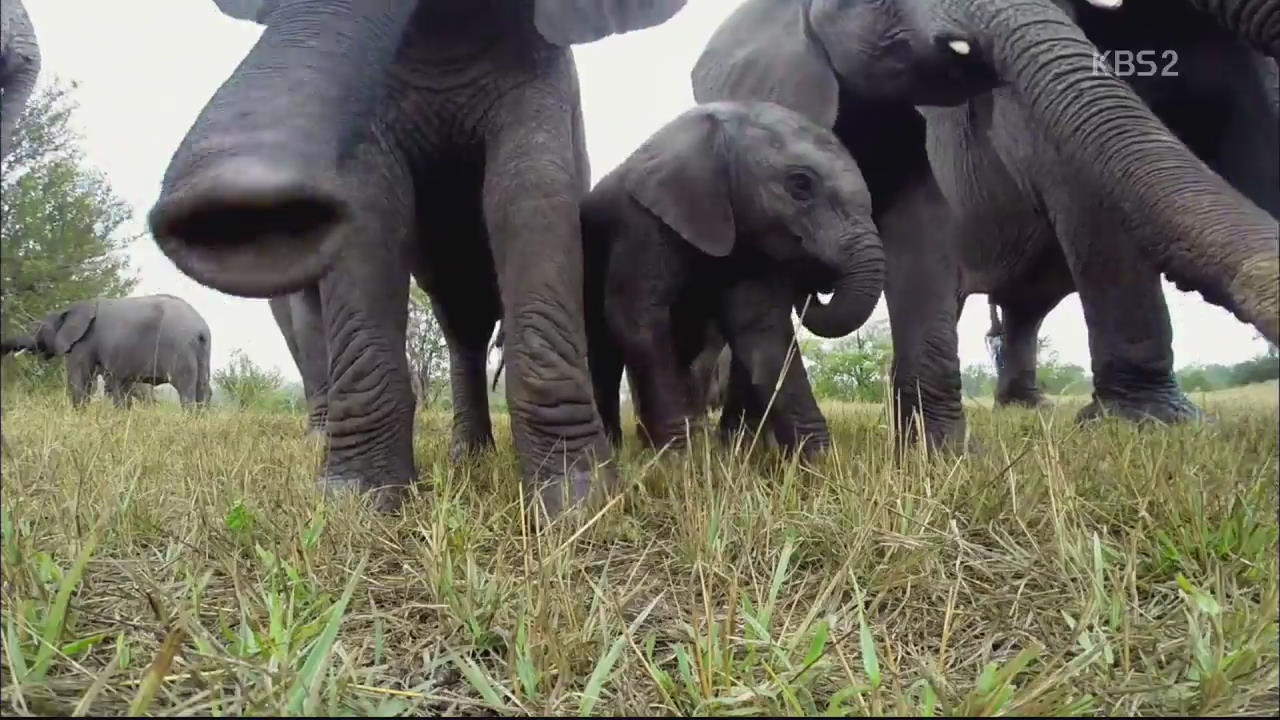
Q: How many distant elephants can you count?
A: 1